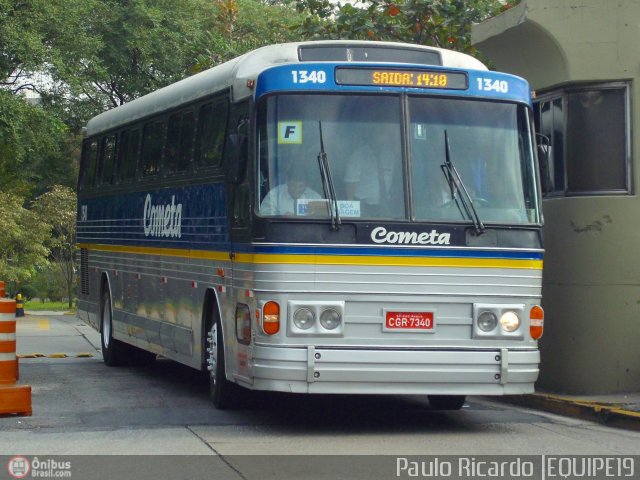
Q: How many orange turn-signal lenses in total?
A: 2